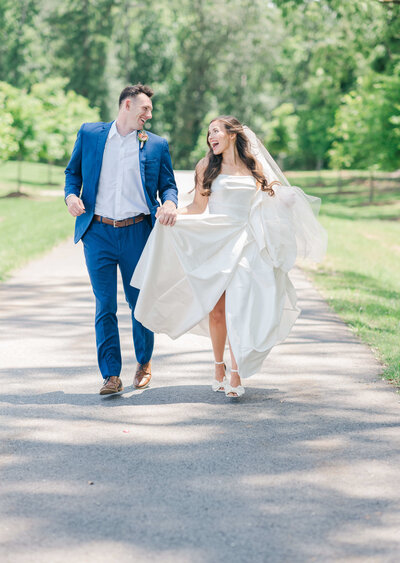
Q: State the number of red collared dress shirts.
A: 0